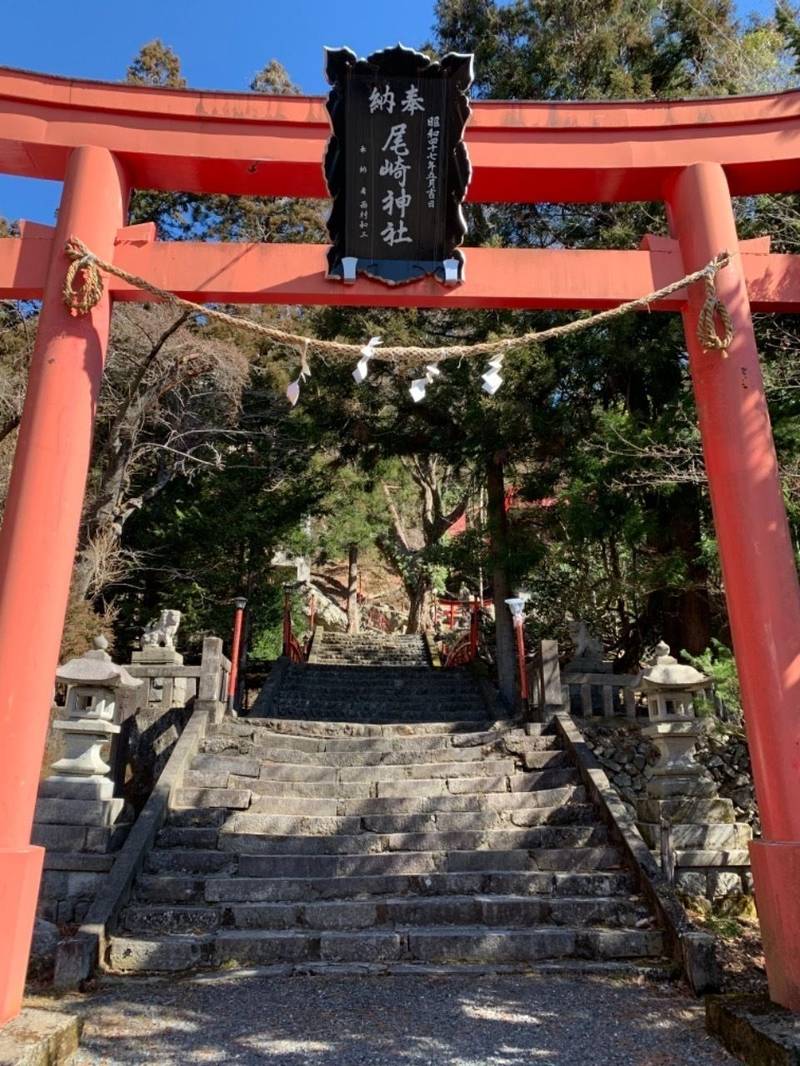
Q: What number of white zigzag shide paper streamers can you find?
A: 4